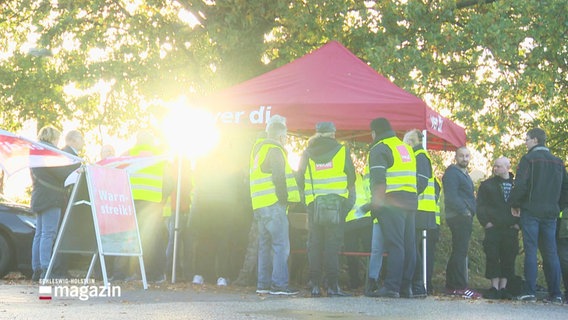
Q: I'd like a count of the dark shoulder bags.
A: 1